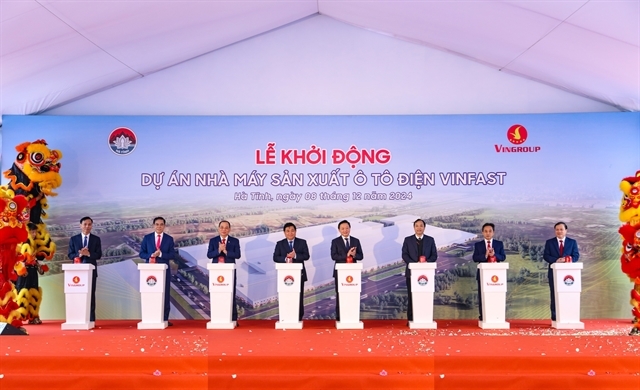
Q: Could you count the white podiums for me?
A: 8